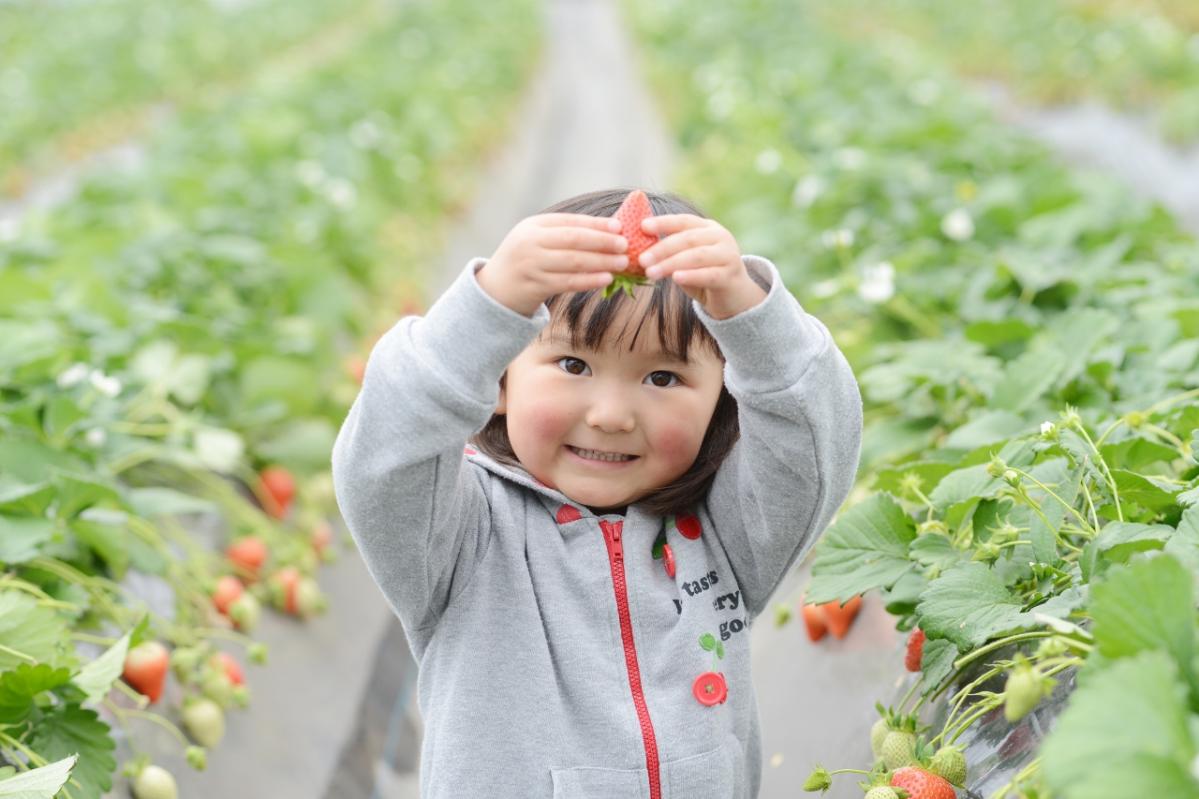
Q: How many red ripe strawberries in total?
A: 12